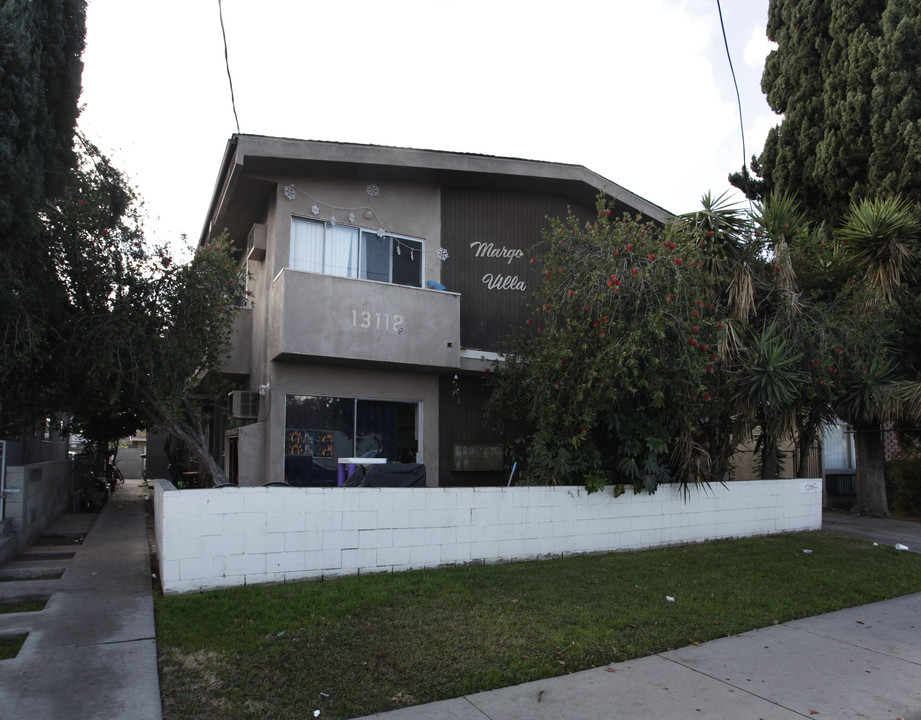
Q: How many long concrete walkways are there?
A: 2